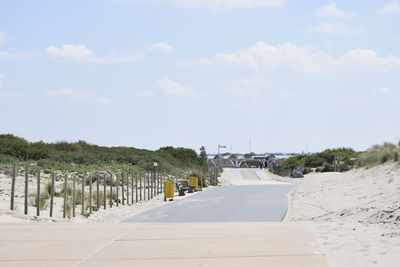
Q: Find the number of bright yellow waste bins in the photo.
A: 2